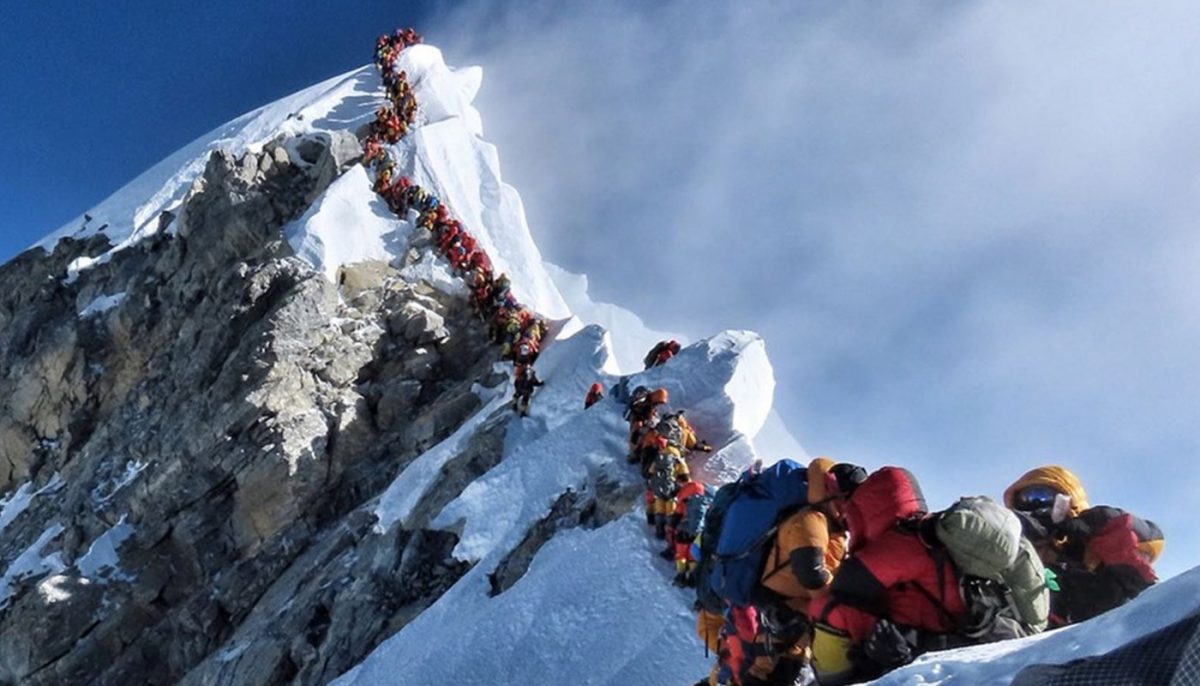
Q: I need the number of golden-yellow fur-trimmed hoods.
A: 1